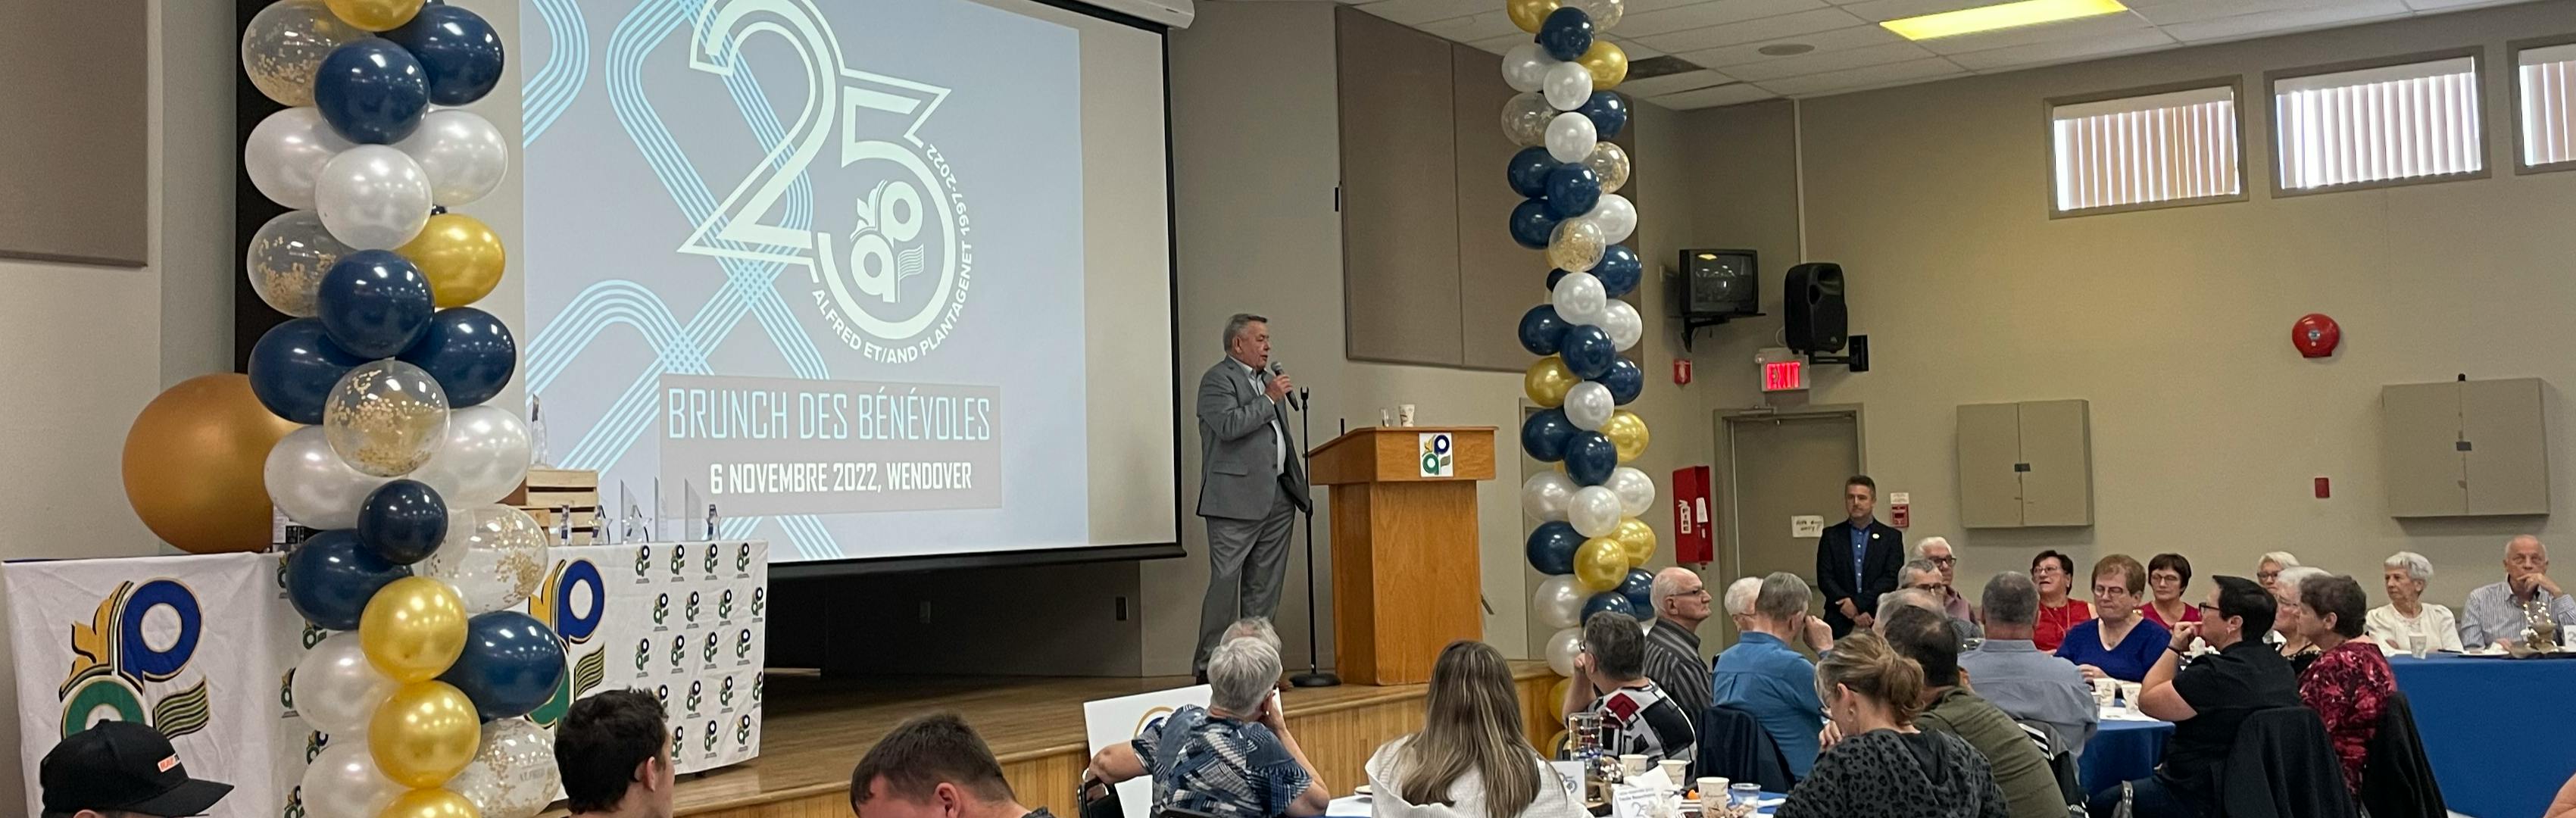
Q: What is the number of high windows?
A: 3